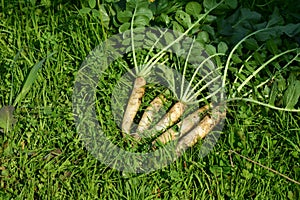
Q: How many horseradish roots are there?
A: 5